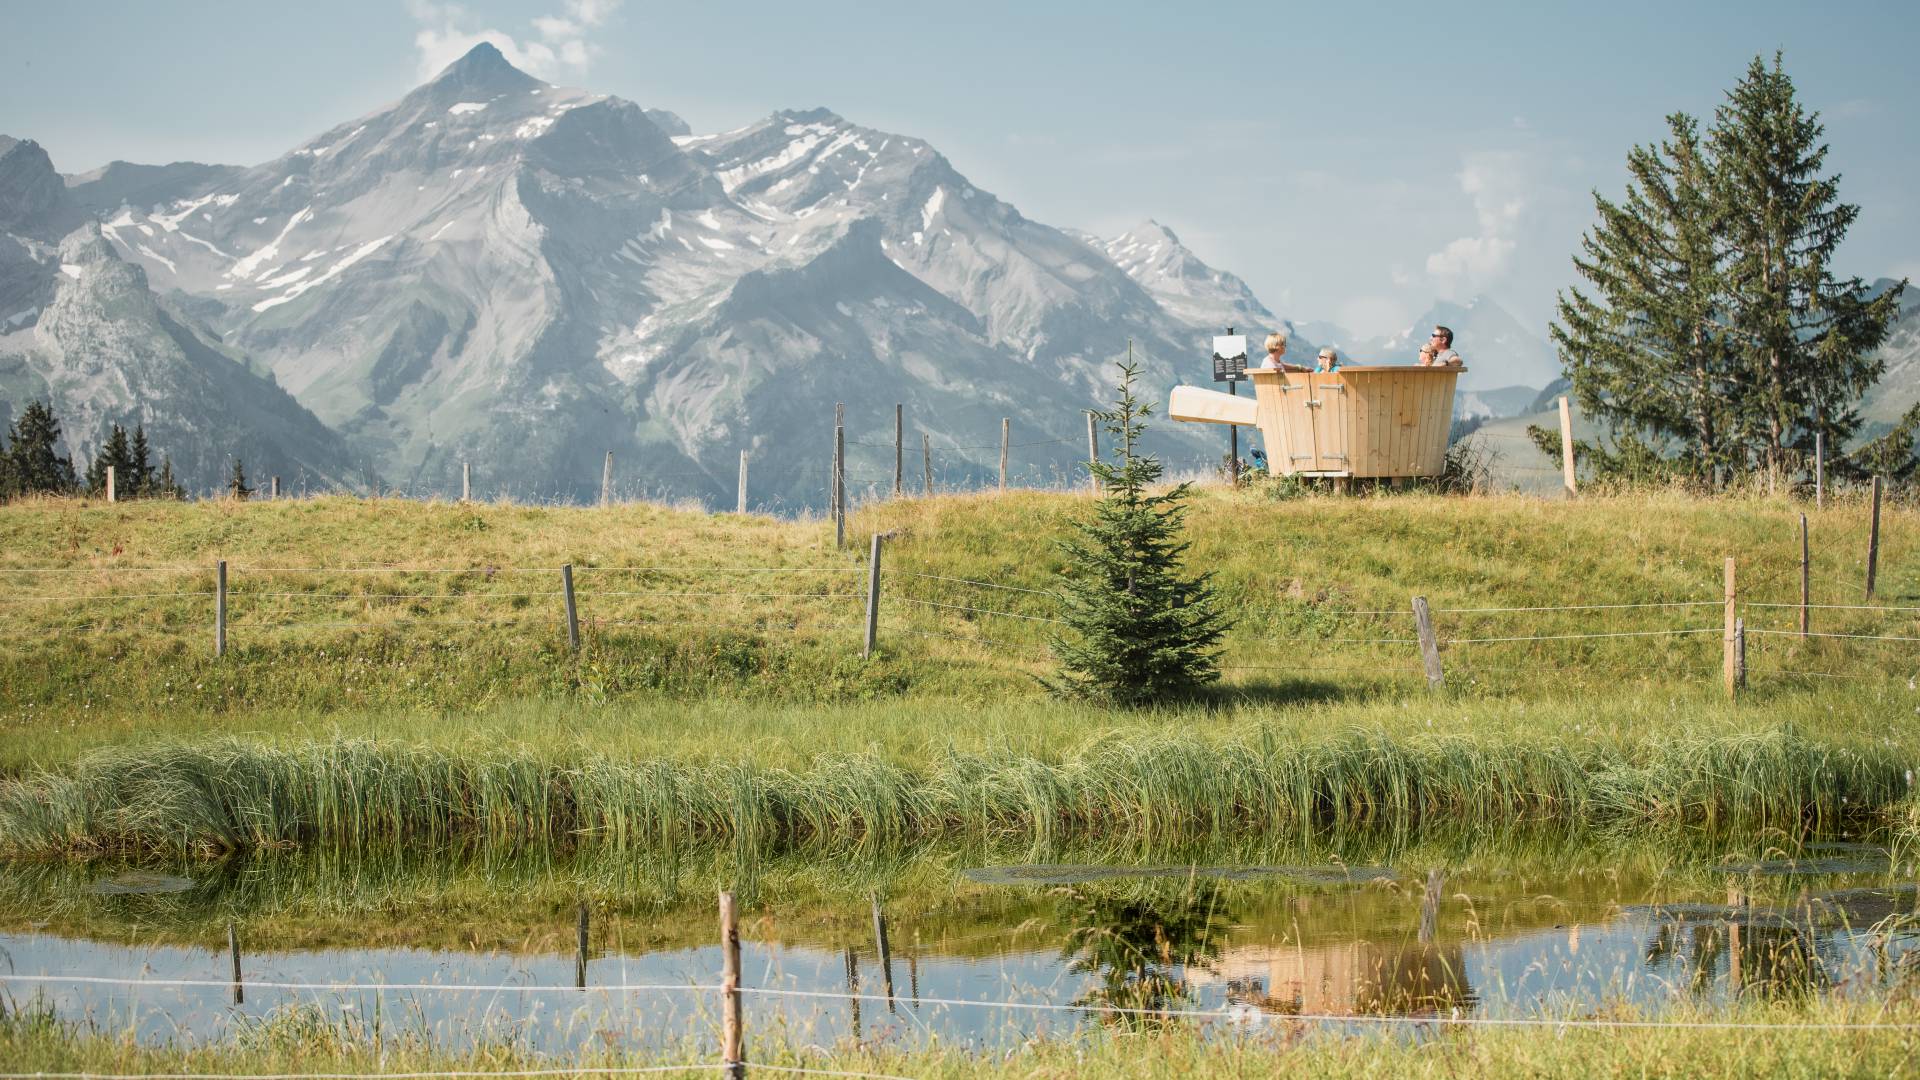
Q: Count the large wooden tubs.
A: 1